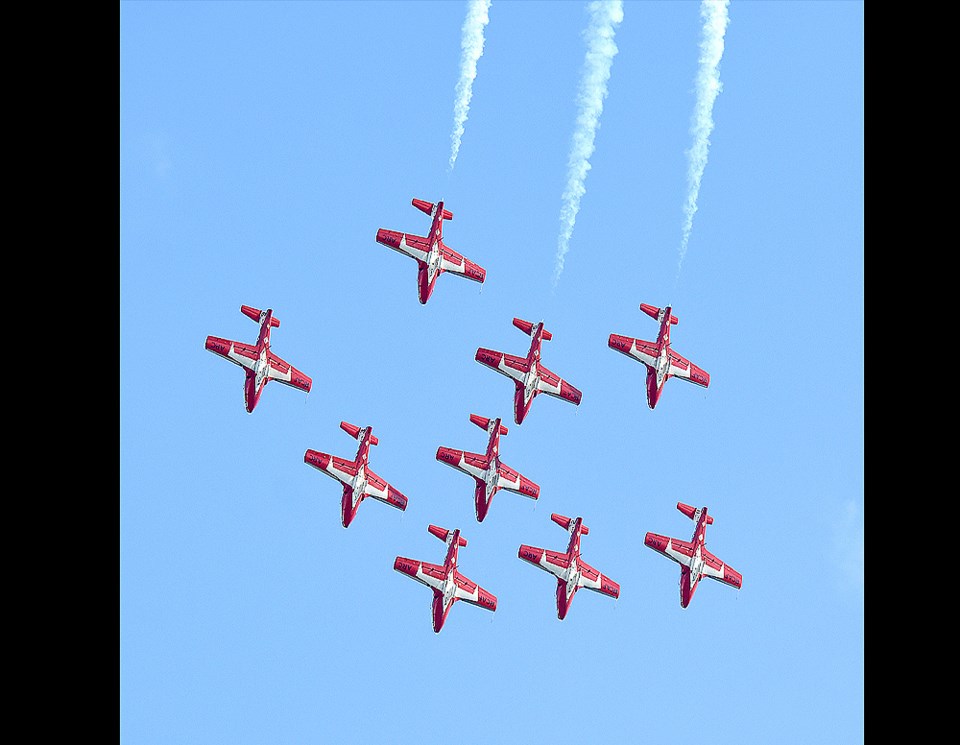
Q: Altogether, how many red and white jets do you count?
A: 9